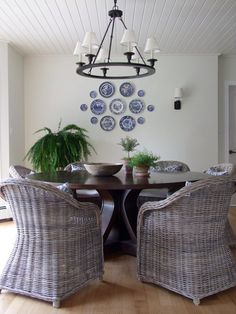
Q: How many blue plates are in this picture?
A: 13